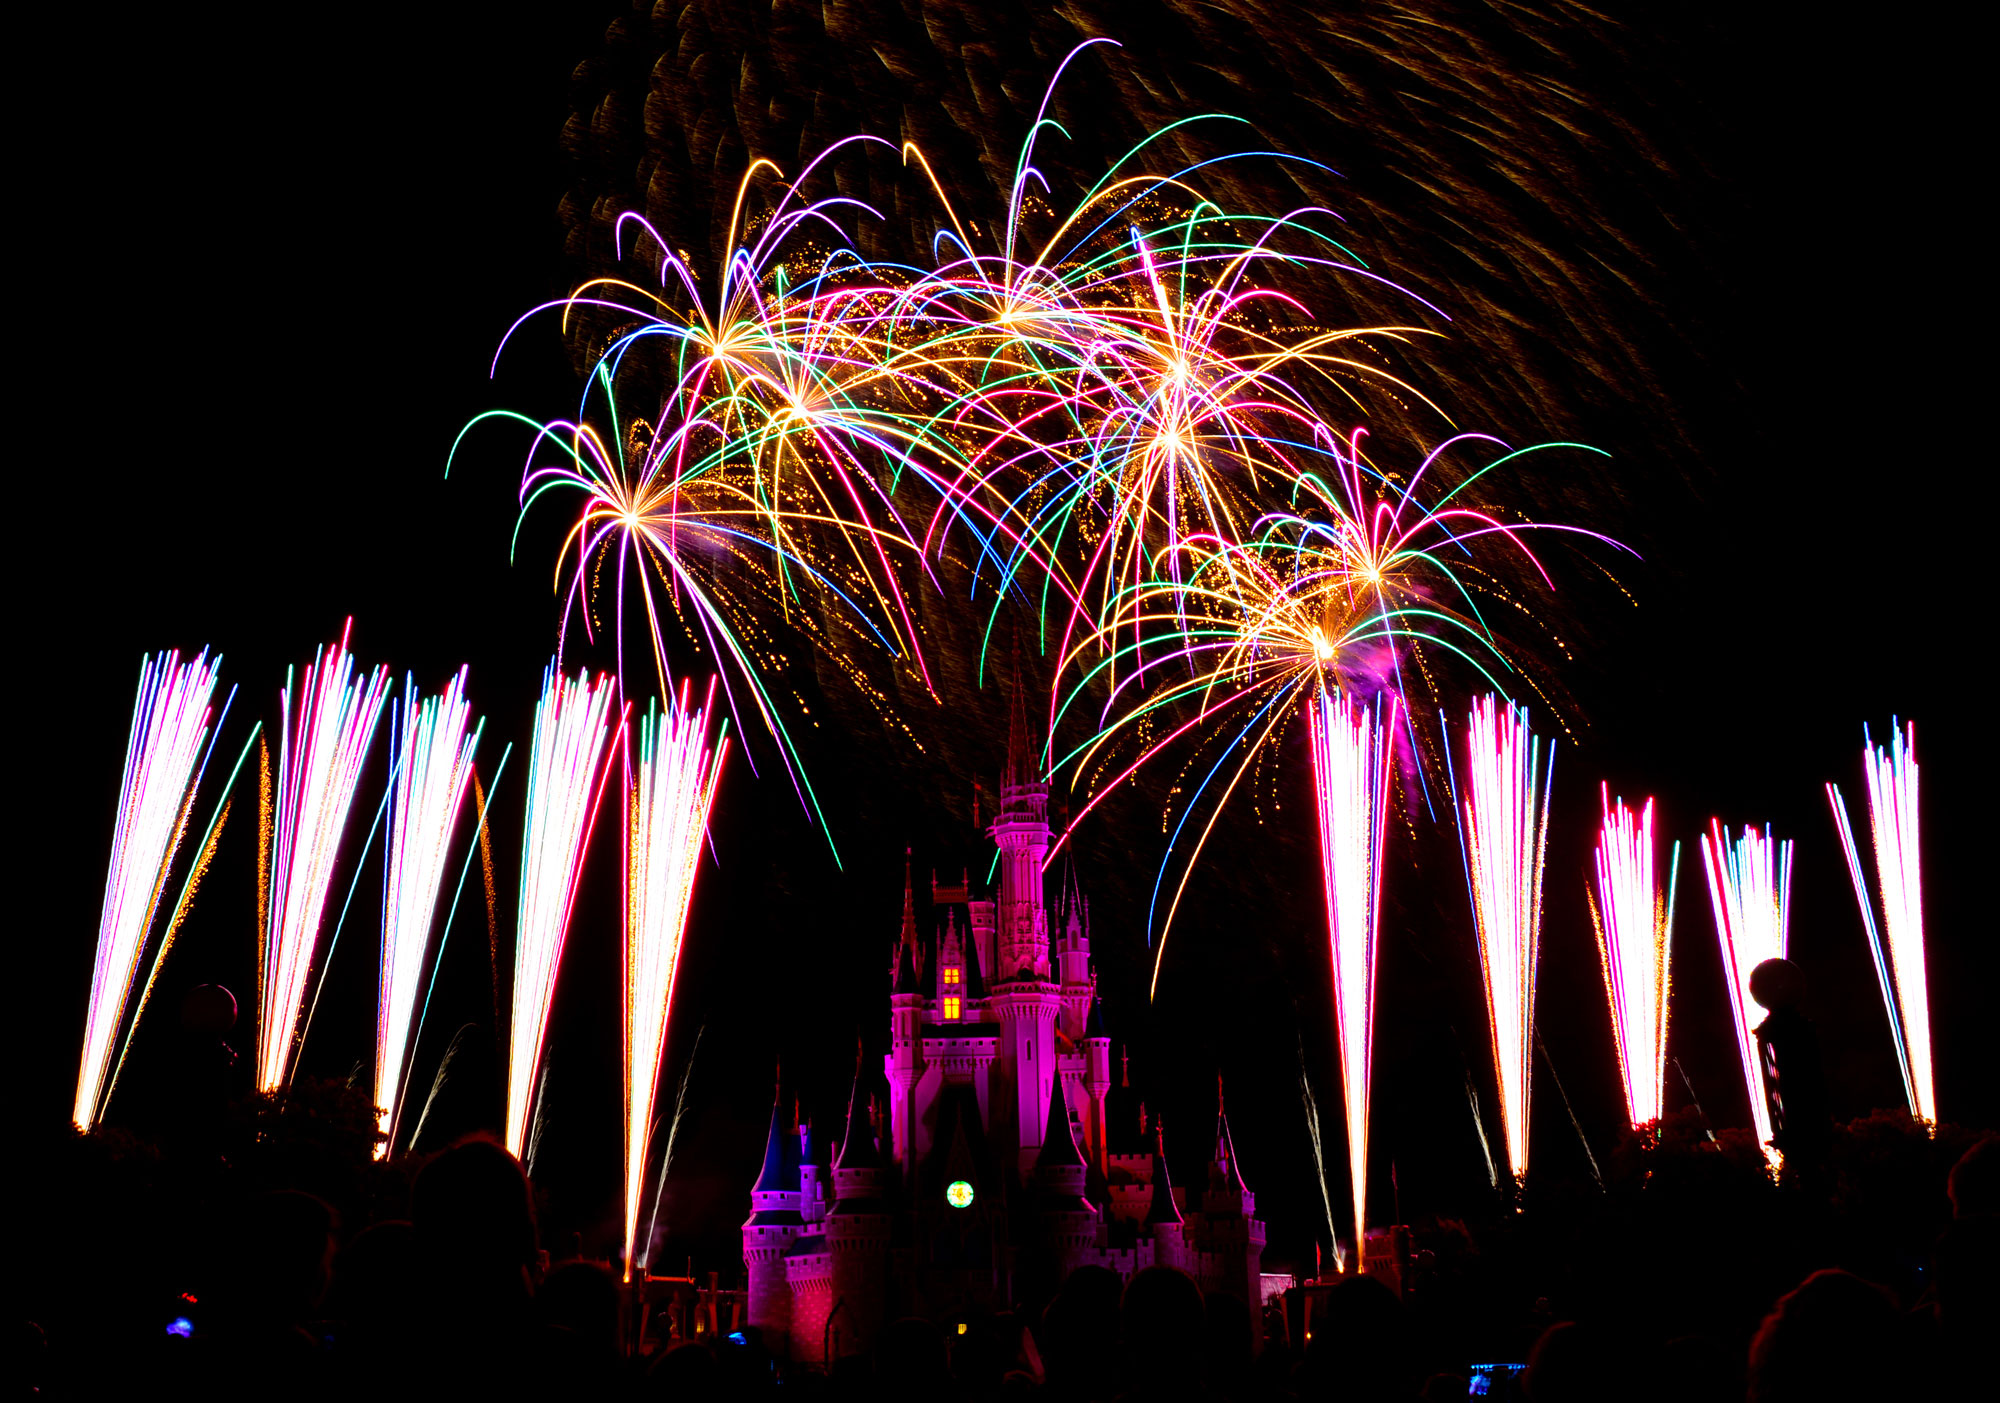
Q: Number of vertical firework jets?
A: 10